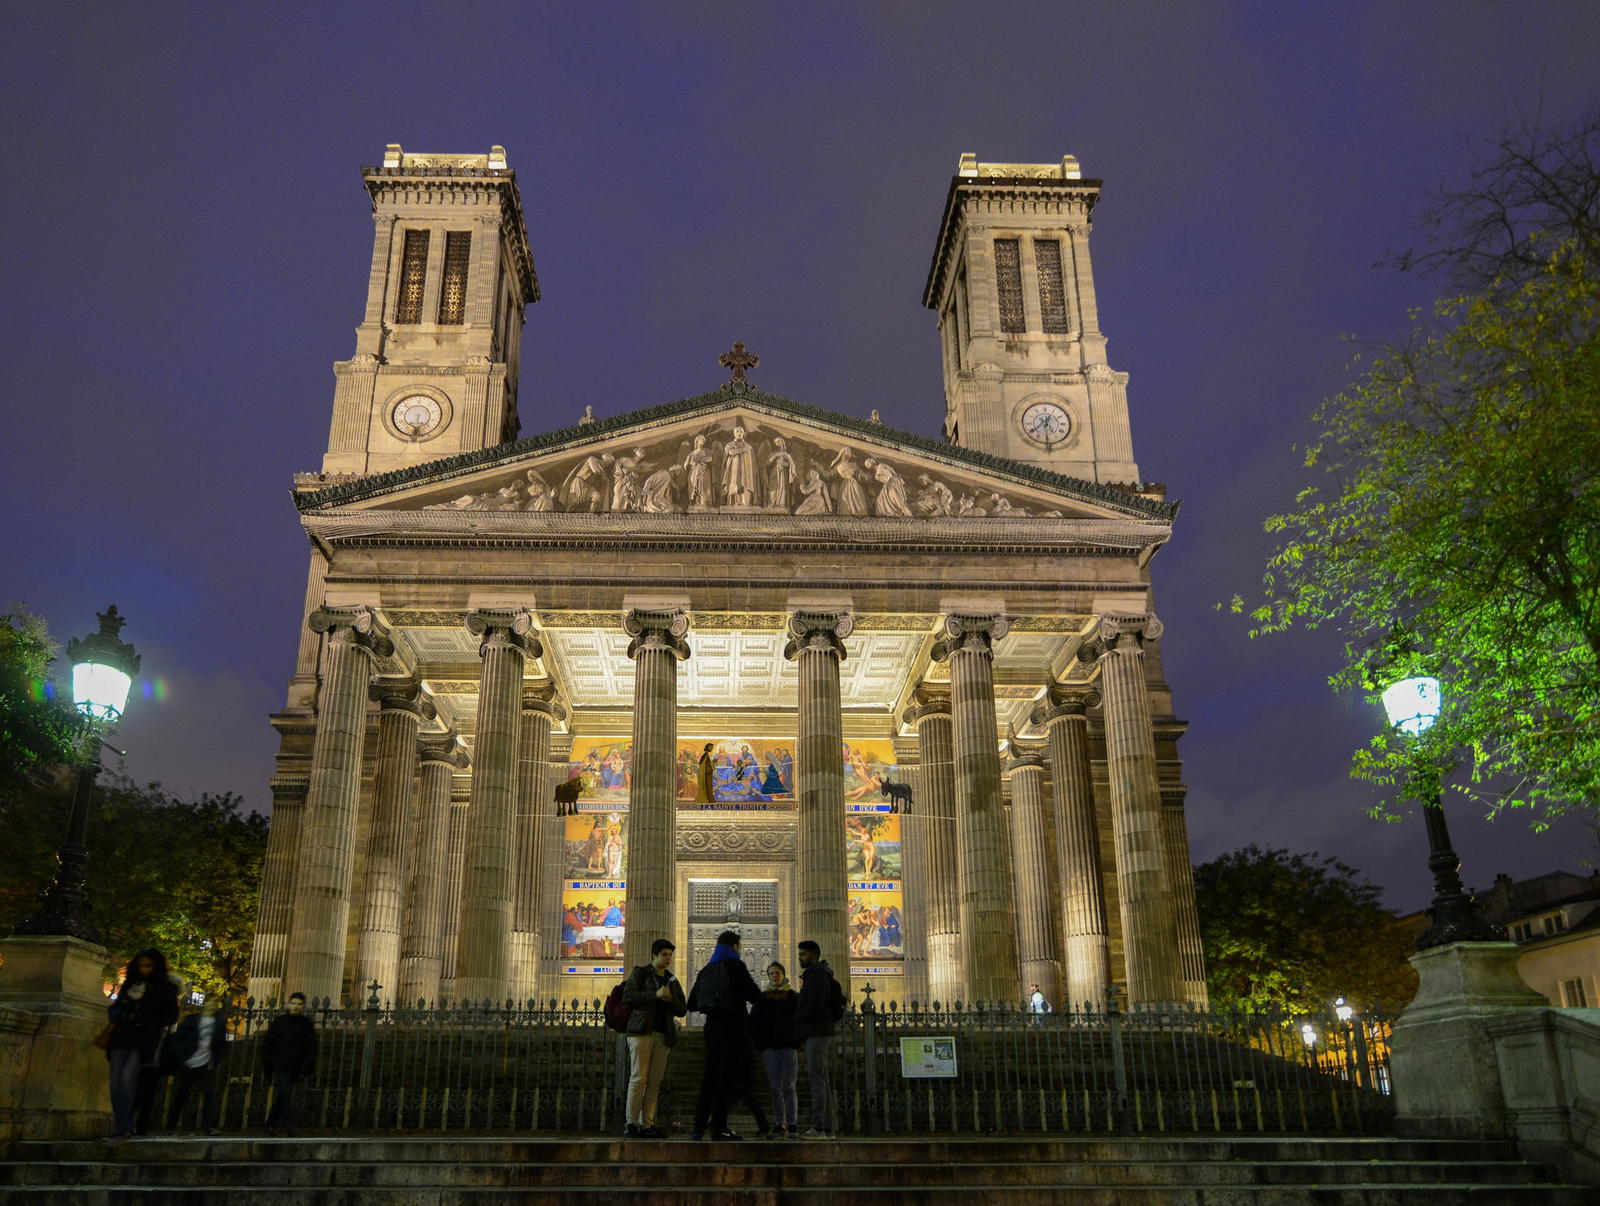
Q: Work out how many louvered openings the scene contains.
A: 4